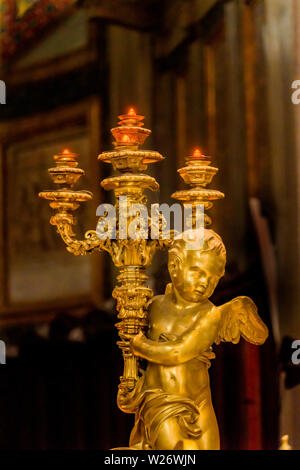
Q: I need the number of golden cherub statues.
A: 1